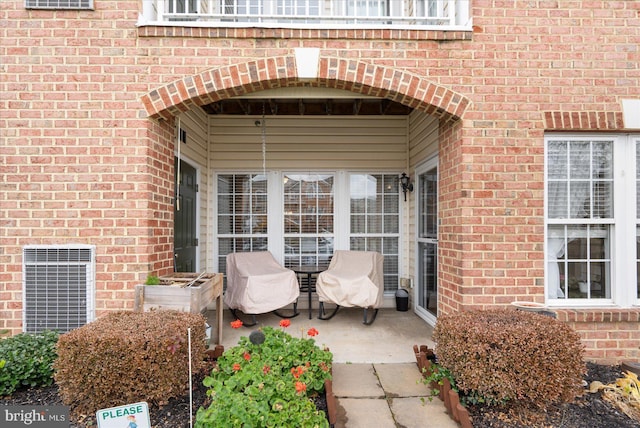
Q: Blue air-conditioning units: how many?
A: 0